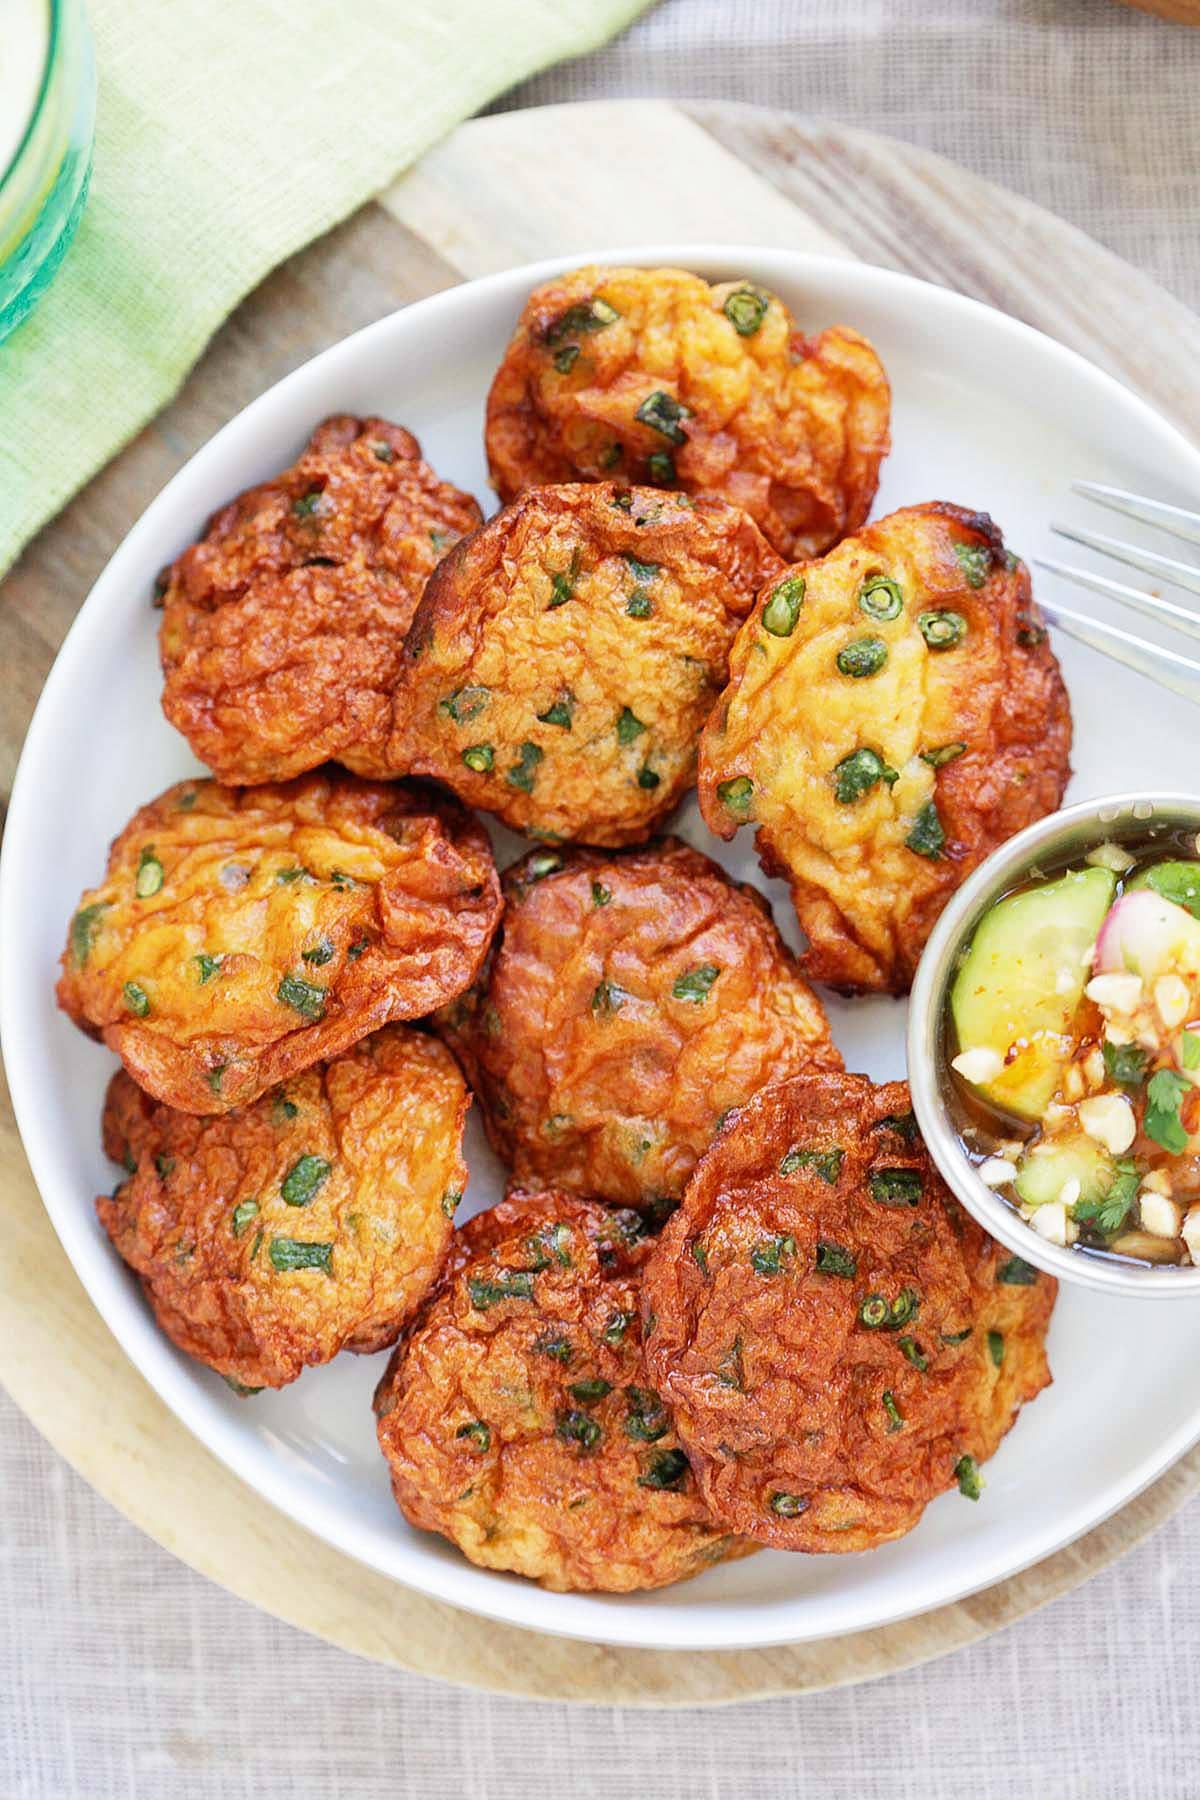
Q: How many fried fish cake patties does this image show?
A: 9